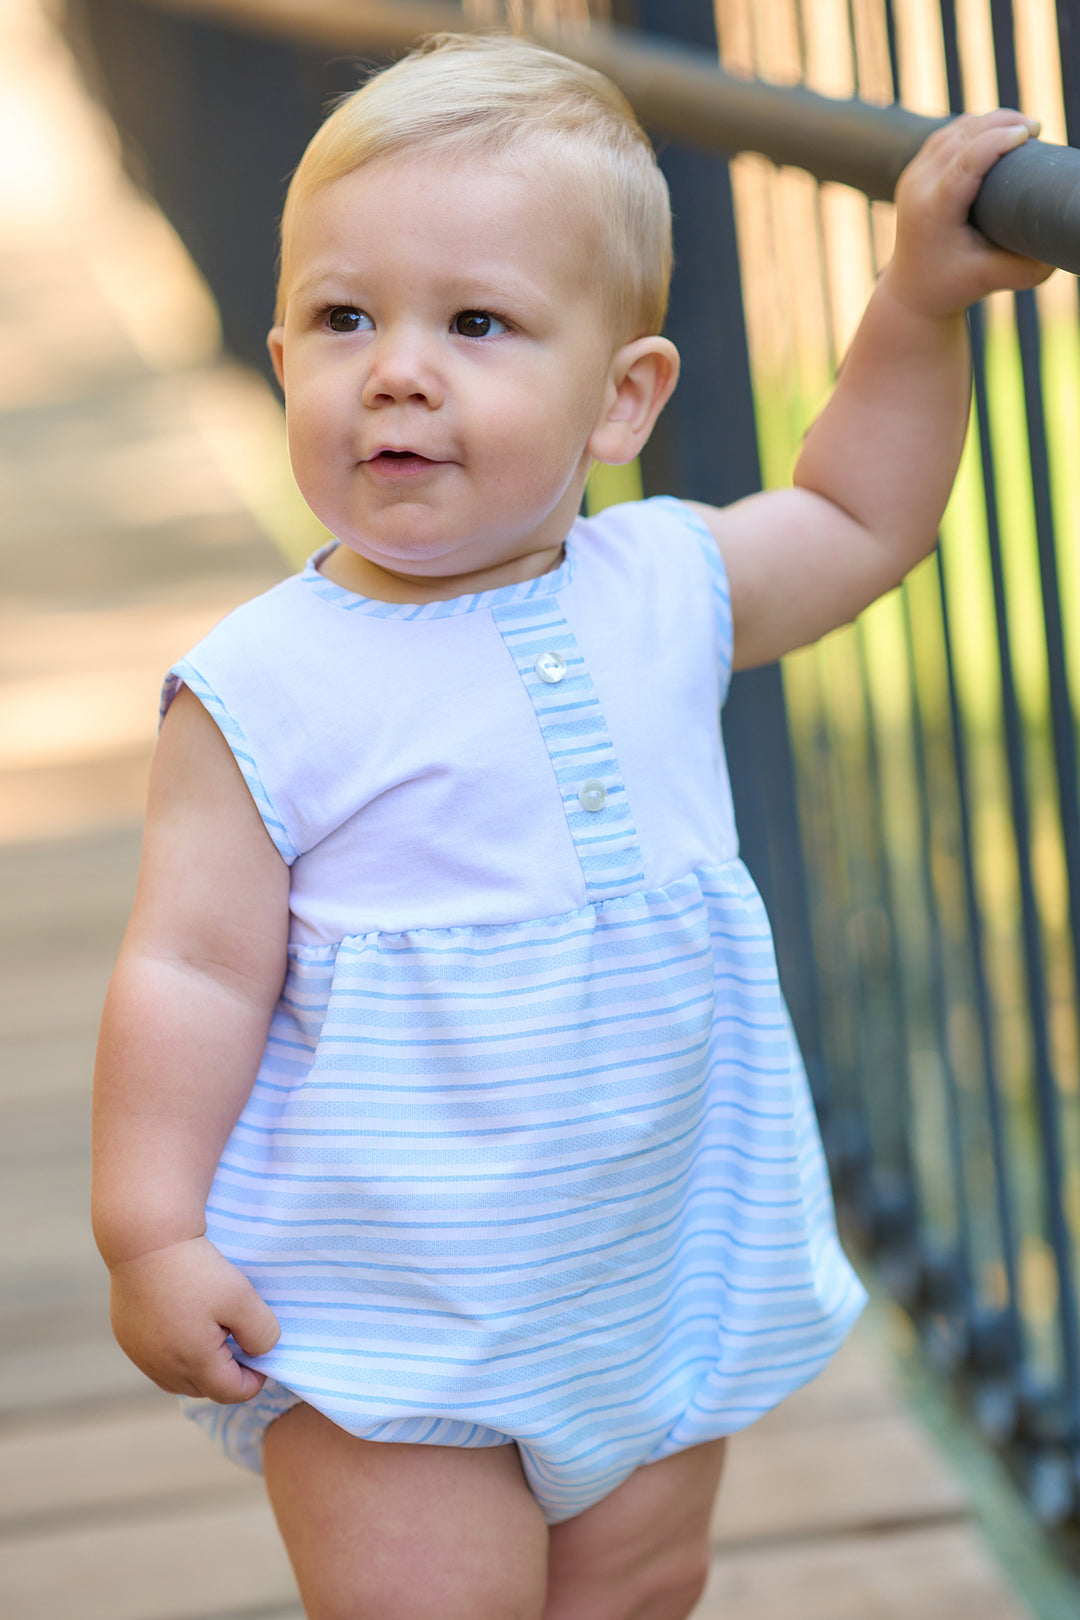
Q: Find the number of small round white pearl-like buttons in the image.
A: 2